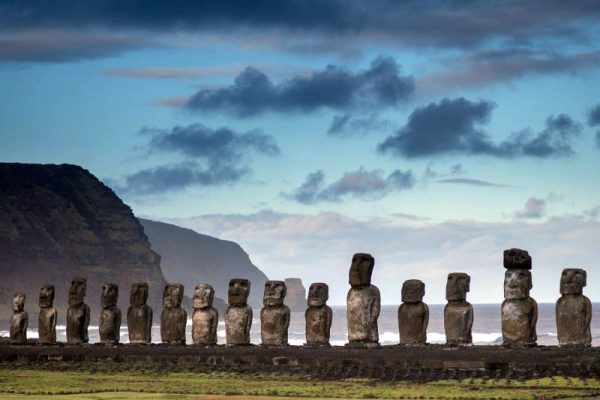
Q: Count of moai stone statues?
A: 15